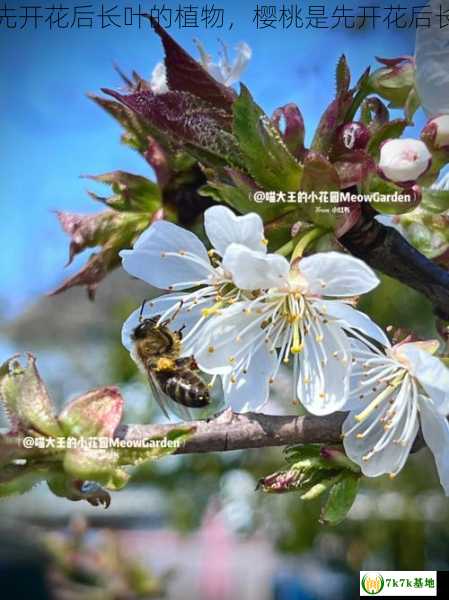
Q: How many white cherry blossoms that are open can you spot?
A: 3